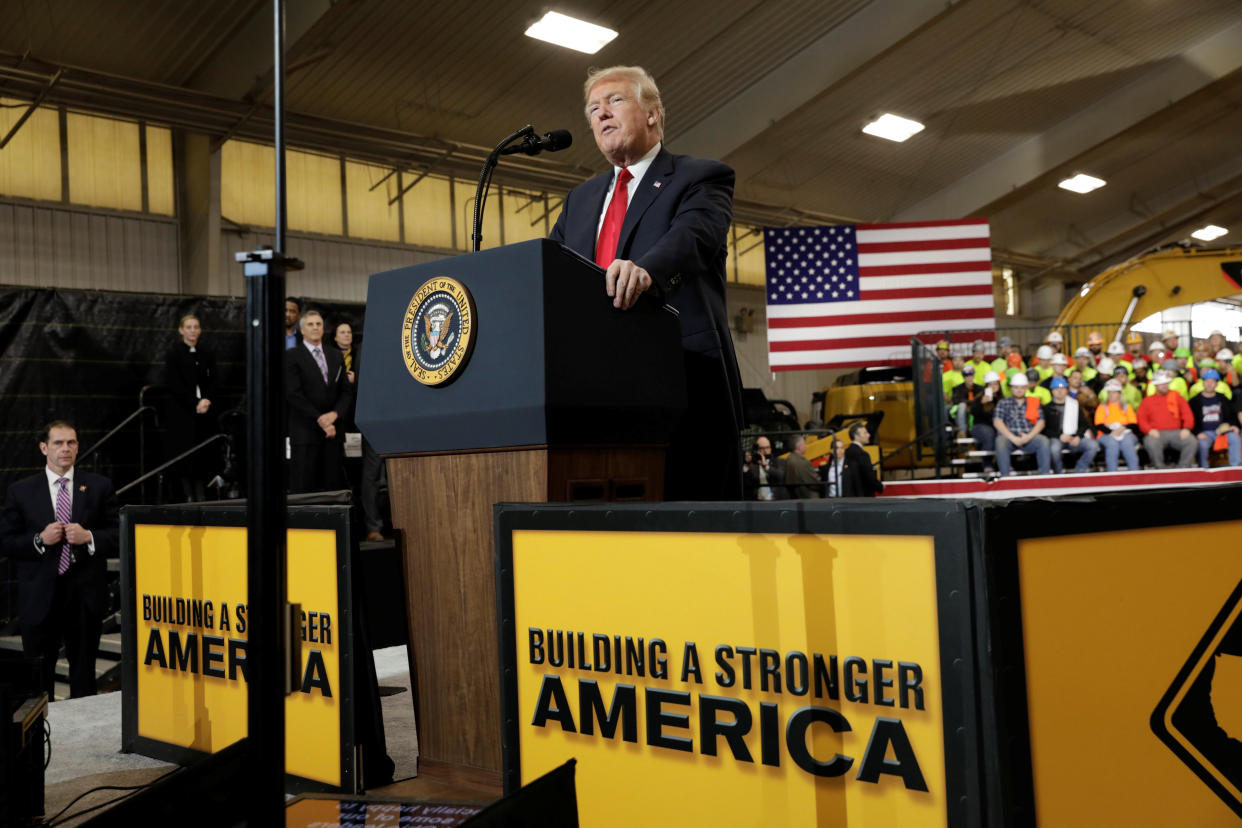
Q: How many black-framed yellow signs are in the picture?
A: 3